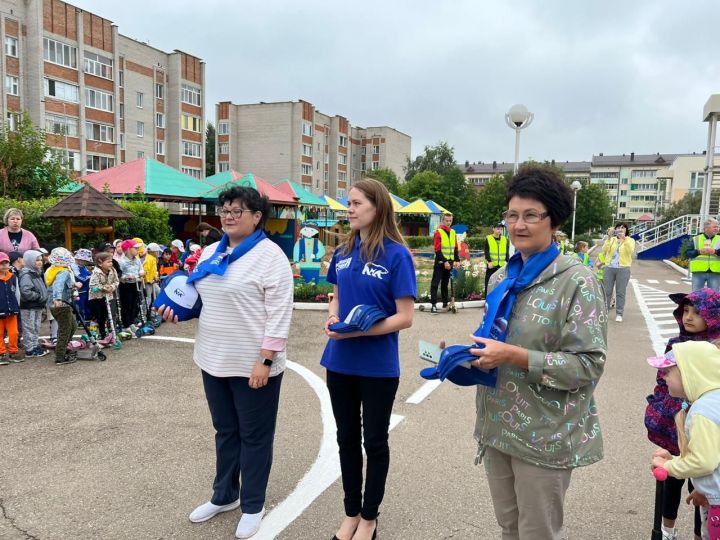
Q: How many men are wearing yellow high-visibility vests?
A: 3